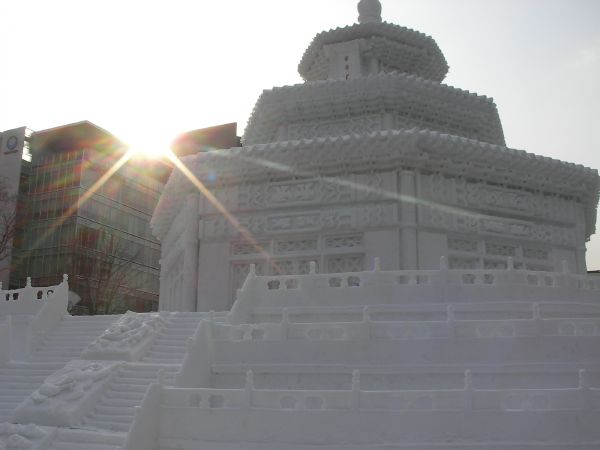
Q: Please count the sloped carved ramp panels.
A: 3